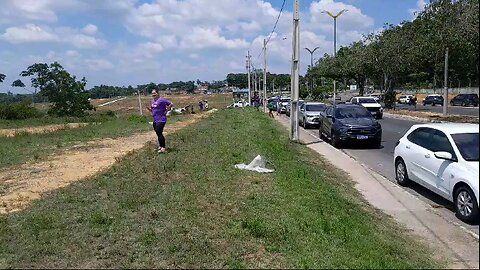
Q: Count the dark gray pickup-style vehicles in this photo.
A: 1